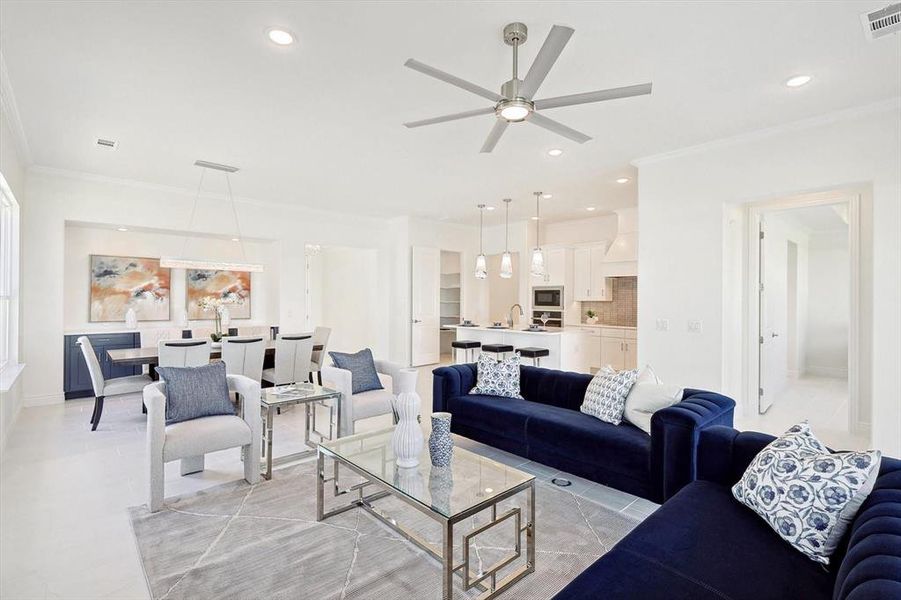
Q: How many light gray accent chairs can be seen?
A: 2